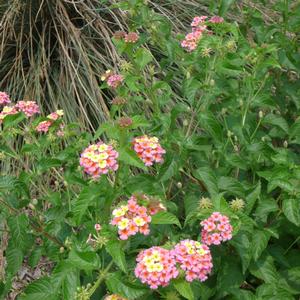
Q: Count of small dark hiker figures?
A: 0